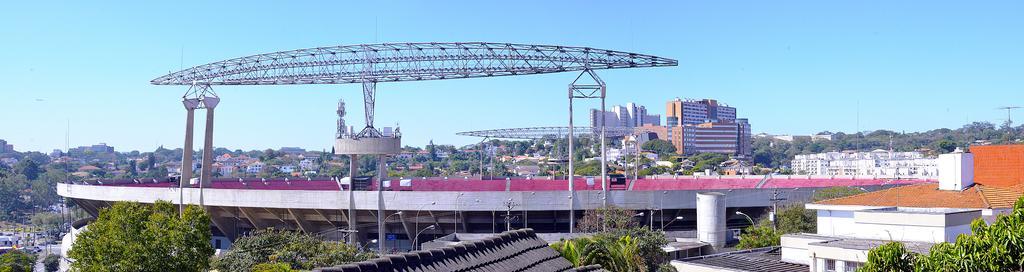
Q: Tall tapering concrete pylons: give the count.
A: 2